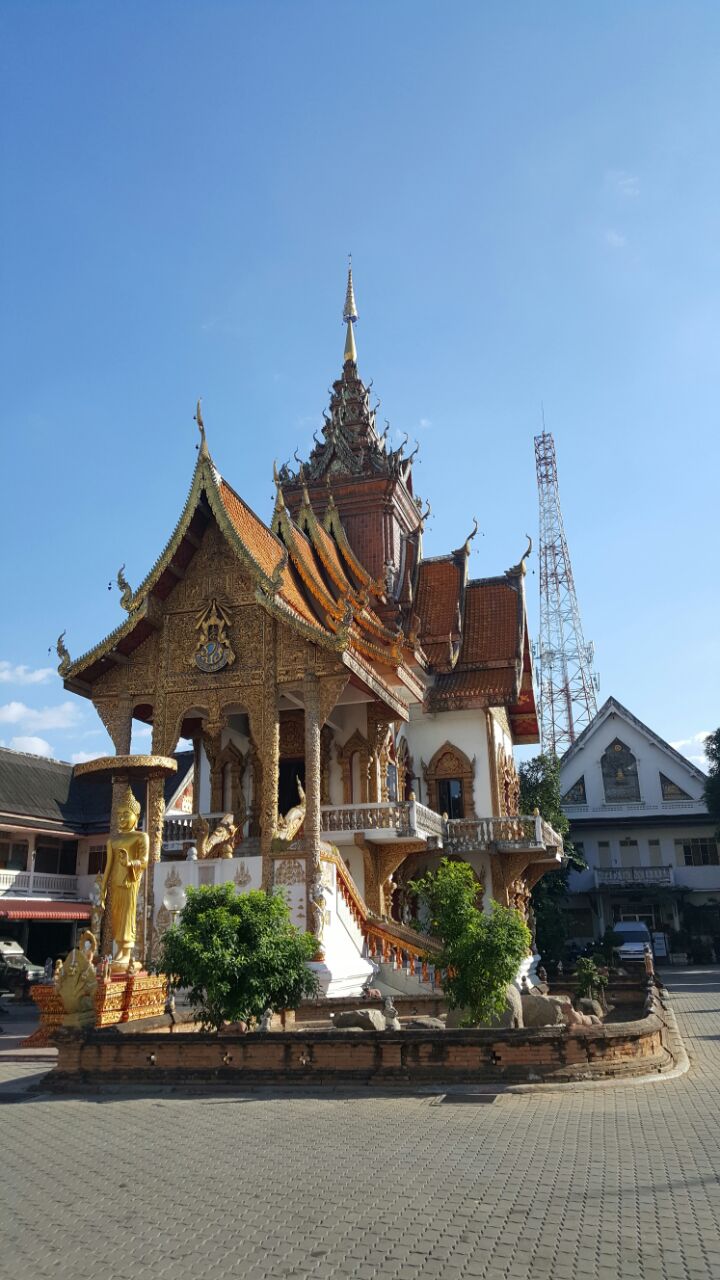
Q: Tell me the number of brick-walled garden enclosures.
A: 1